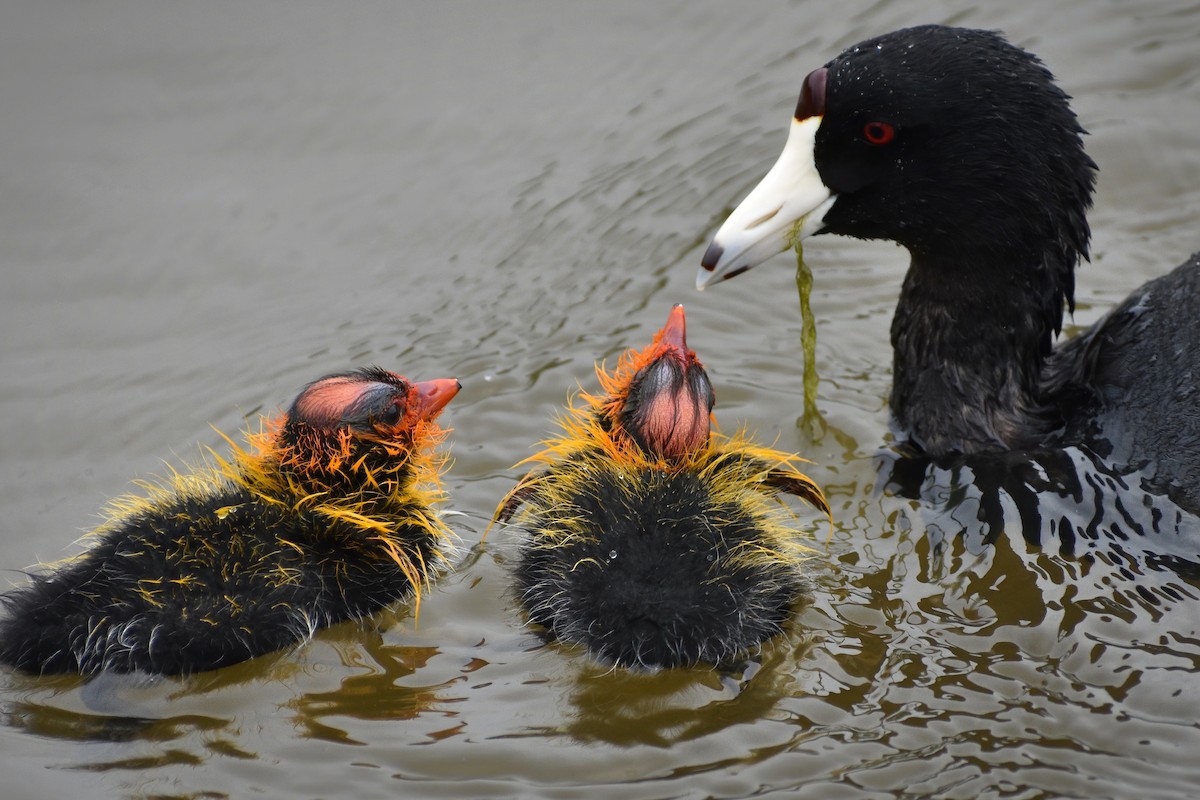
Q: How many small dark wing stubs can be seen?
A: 2